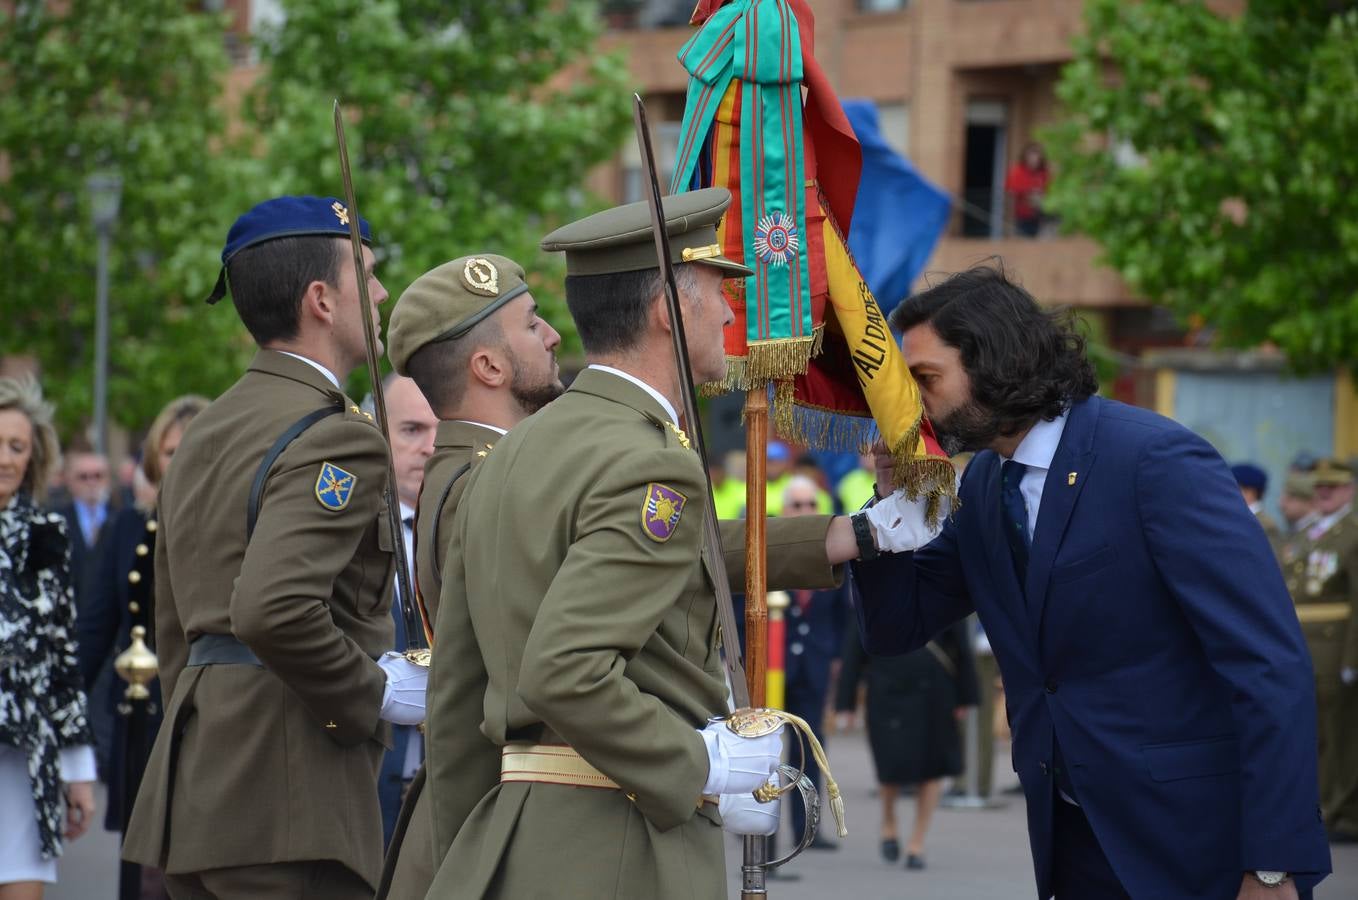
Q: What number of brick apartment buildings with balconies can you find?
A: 1